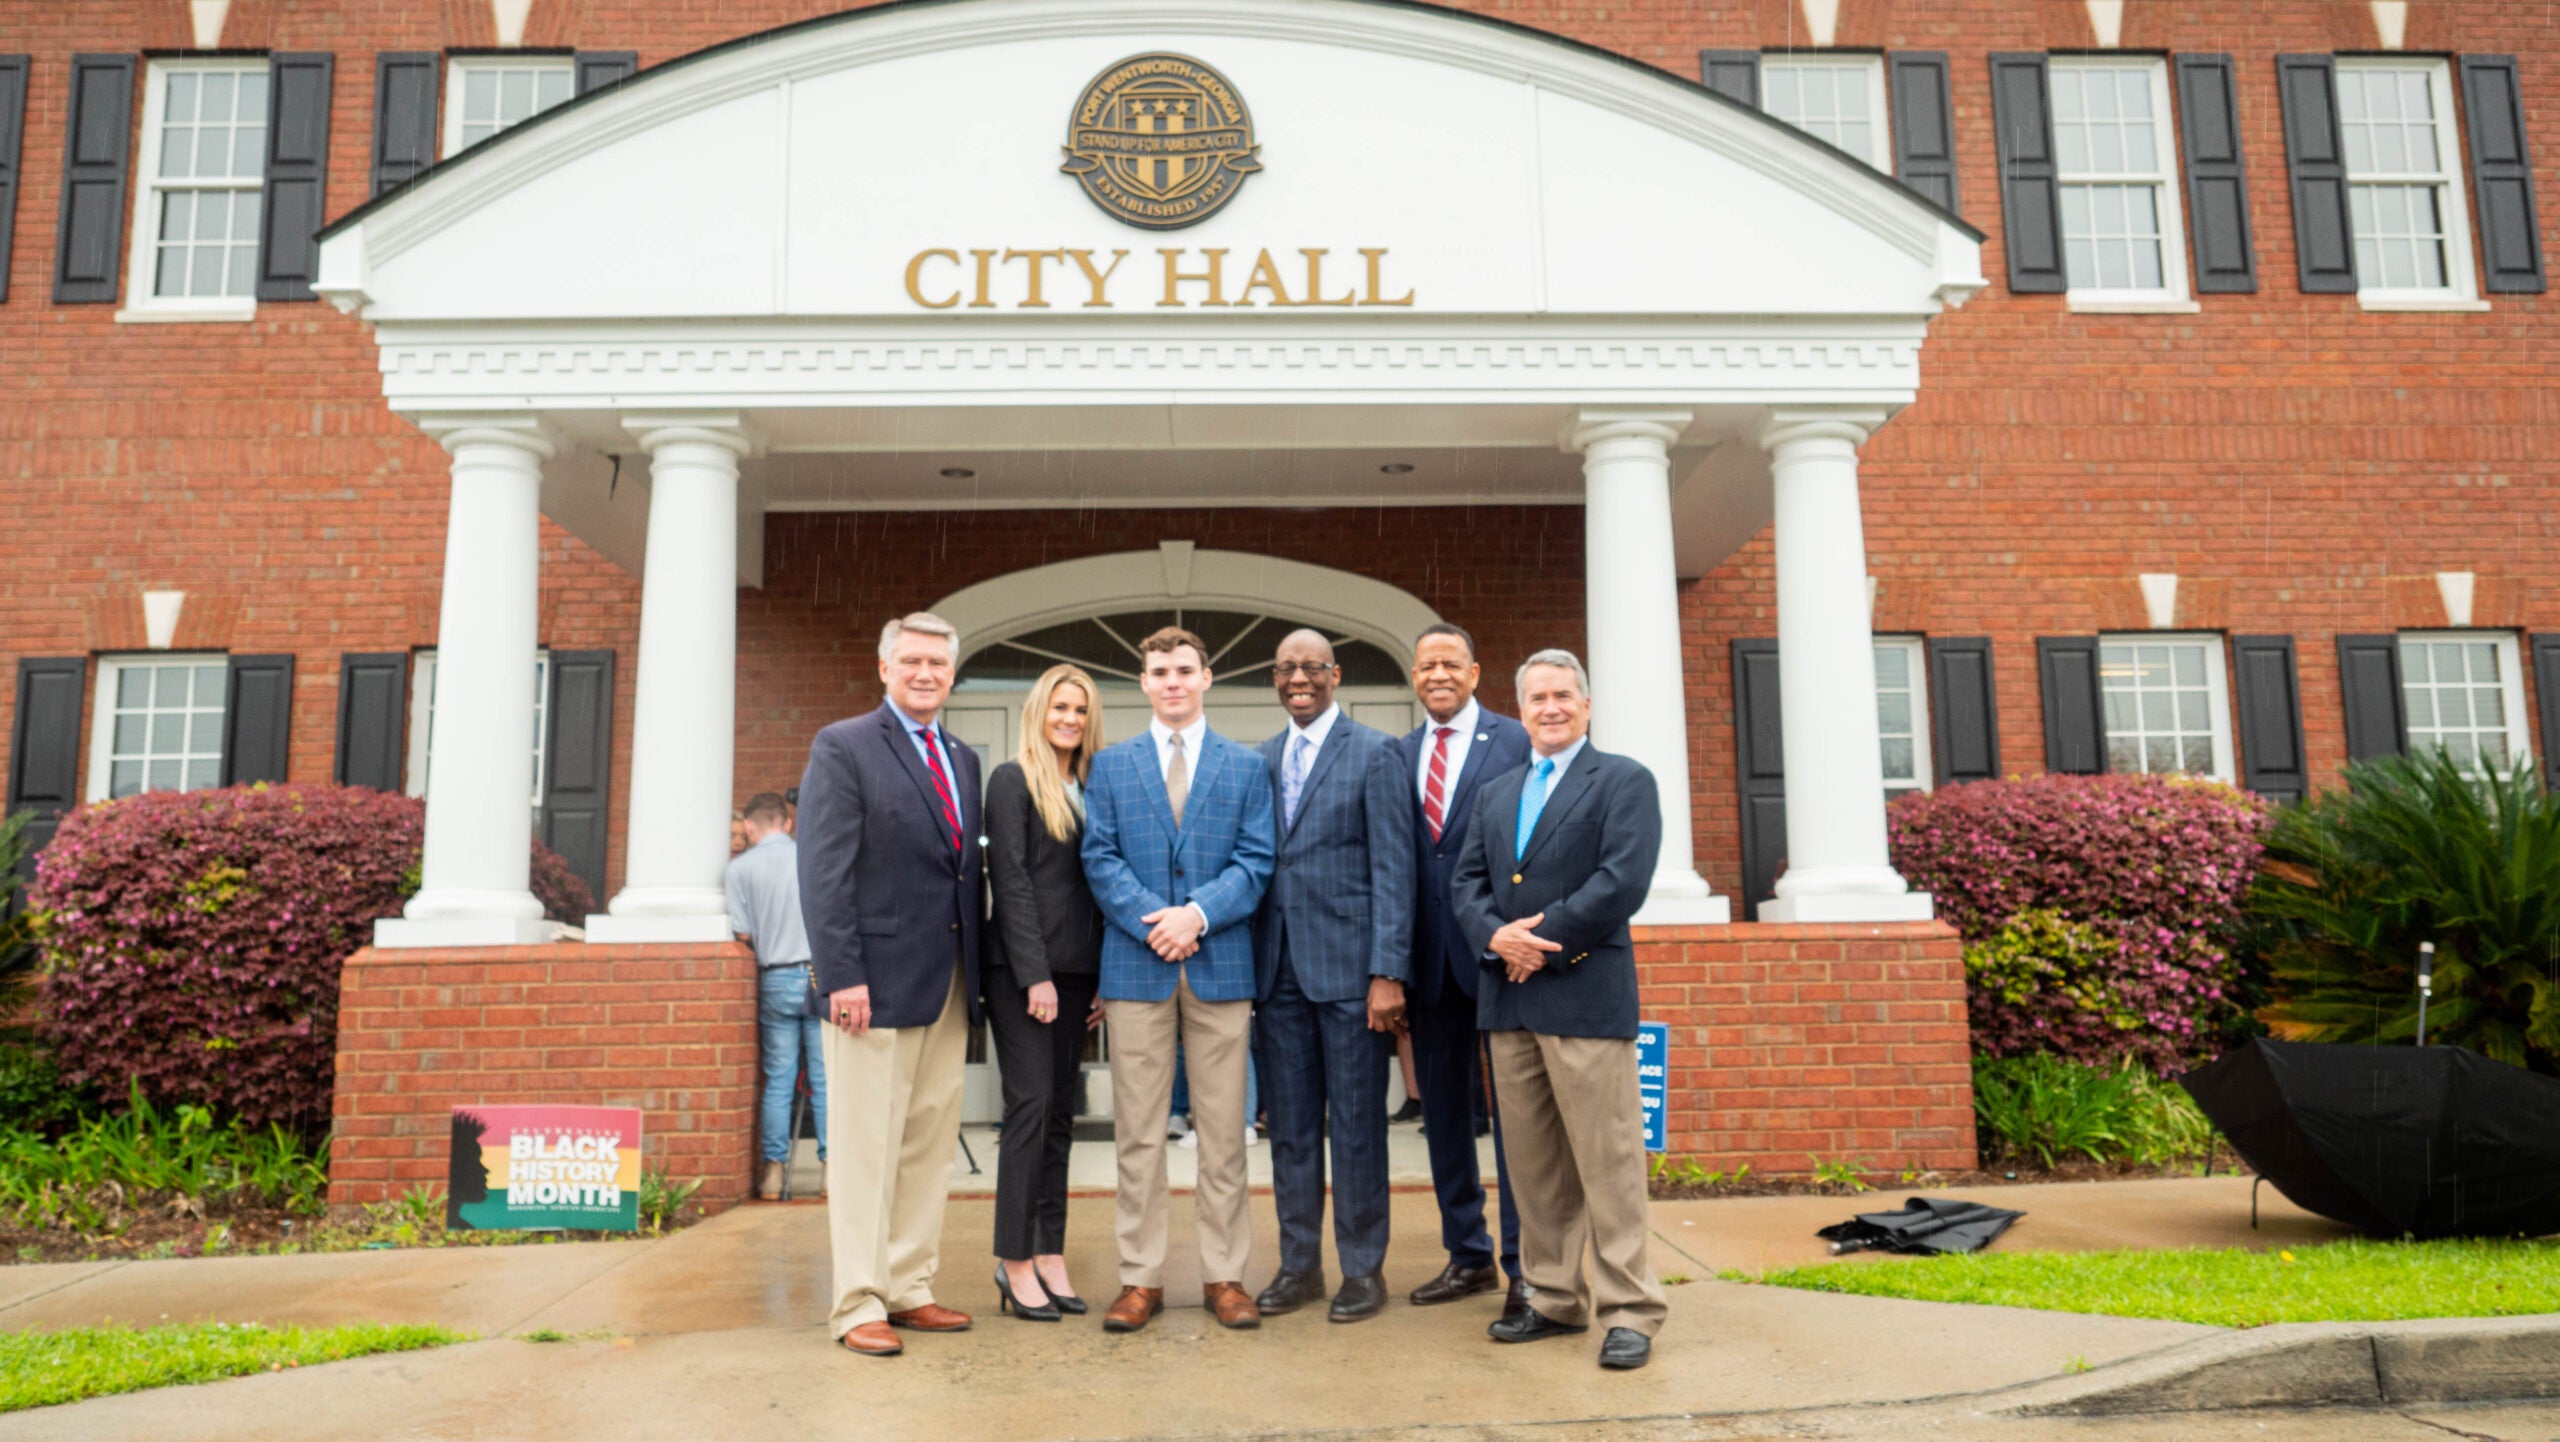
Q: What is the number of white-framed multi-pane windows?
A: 10